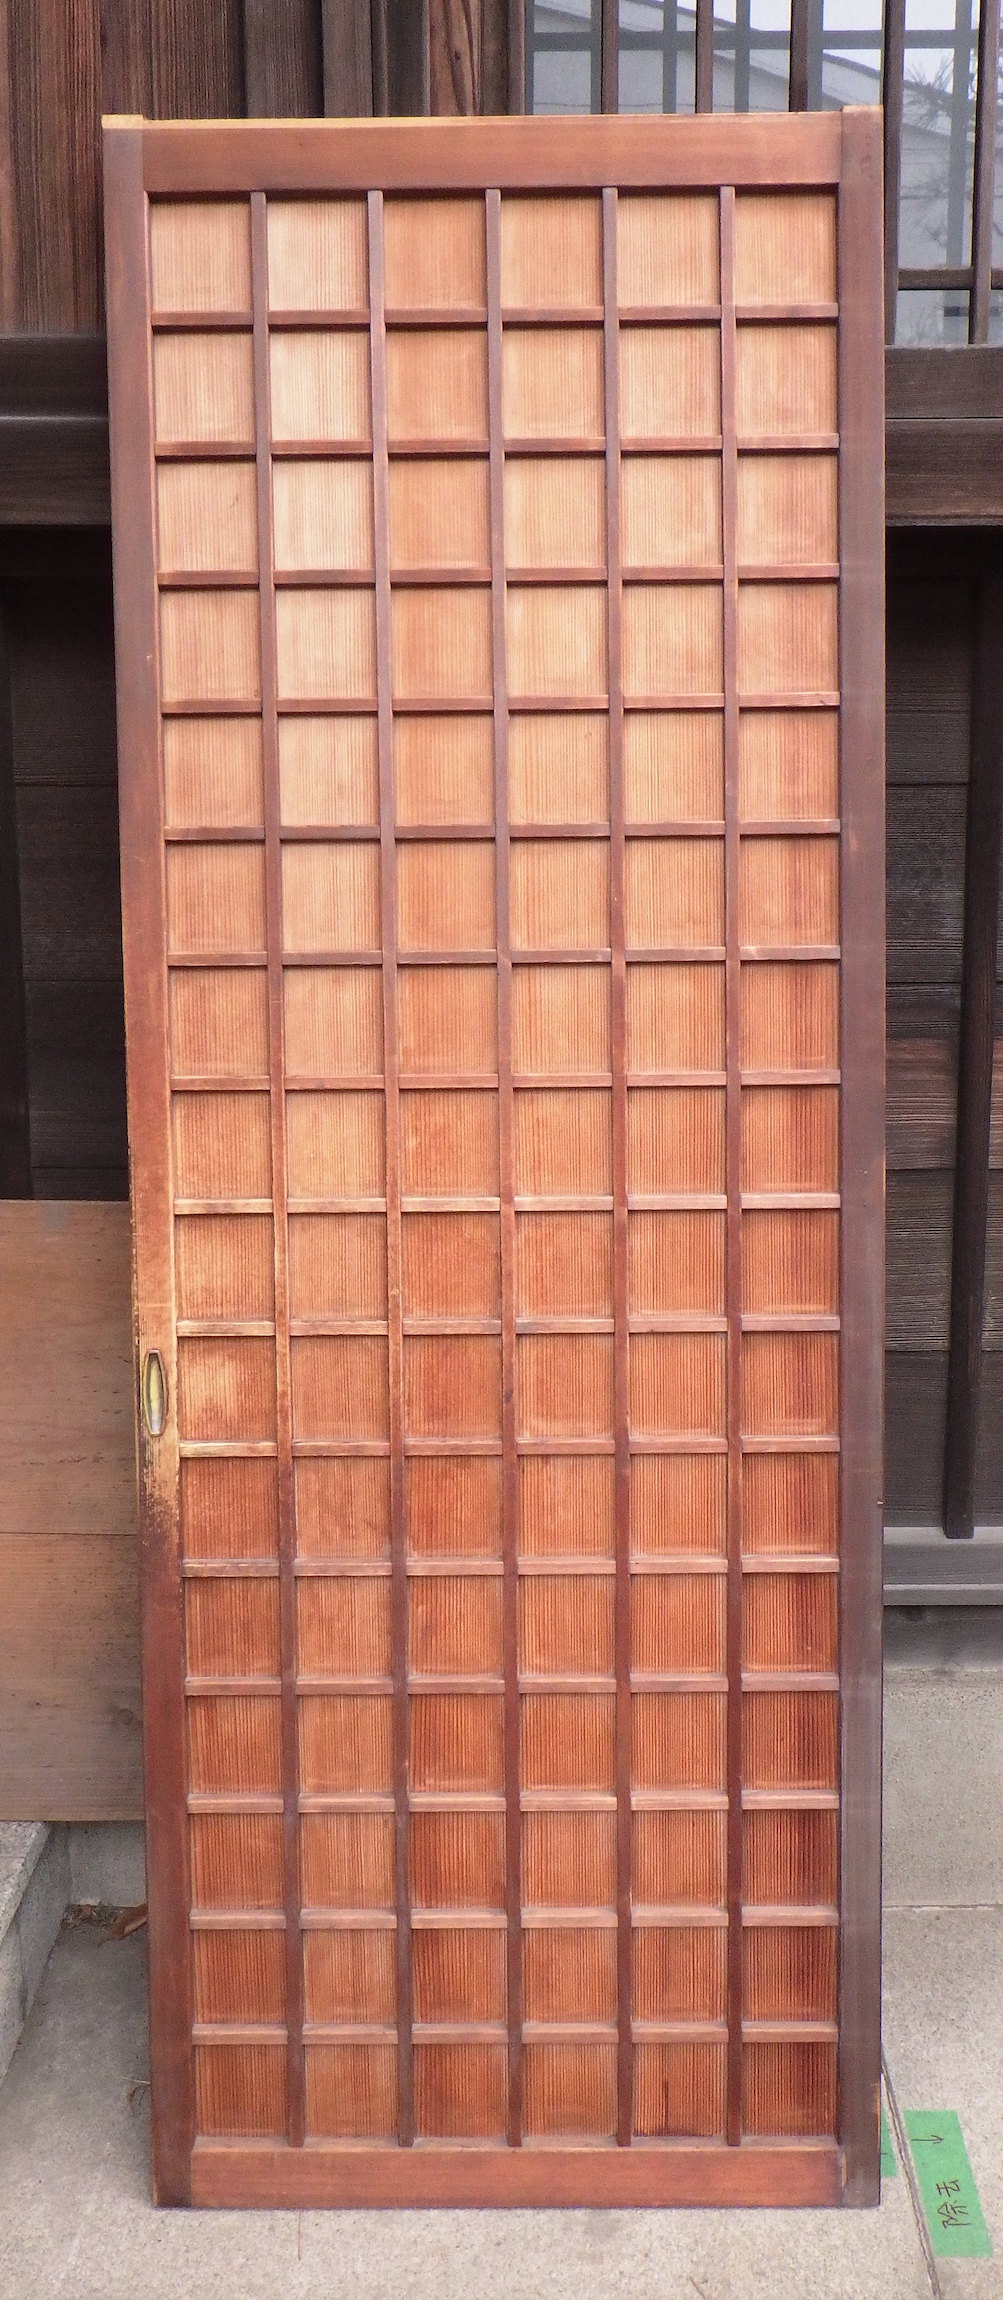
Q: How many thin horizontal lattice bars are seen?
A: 15